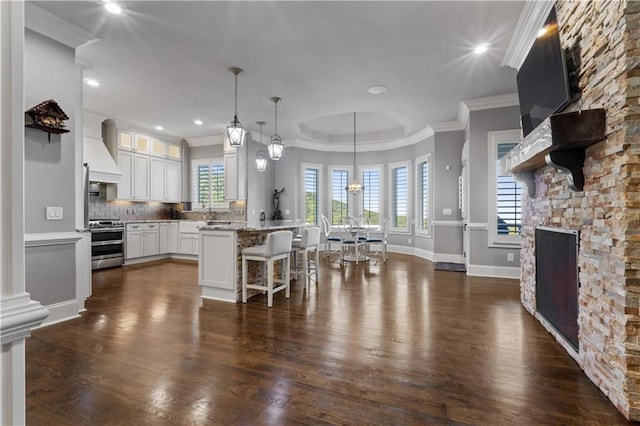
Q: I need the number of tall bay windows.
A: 5